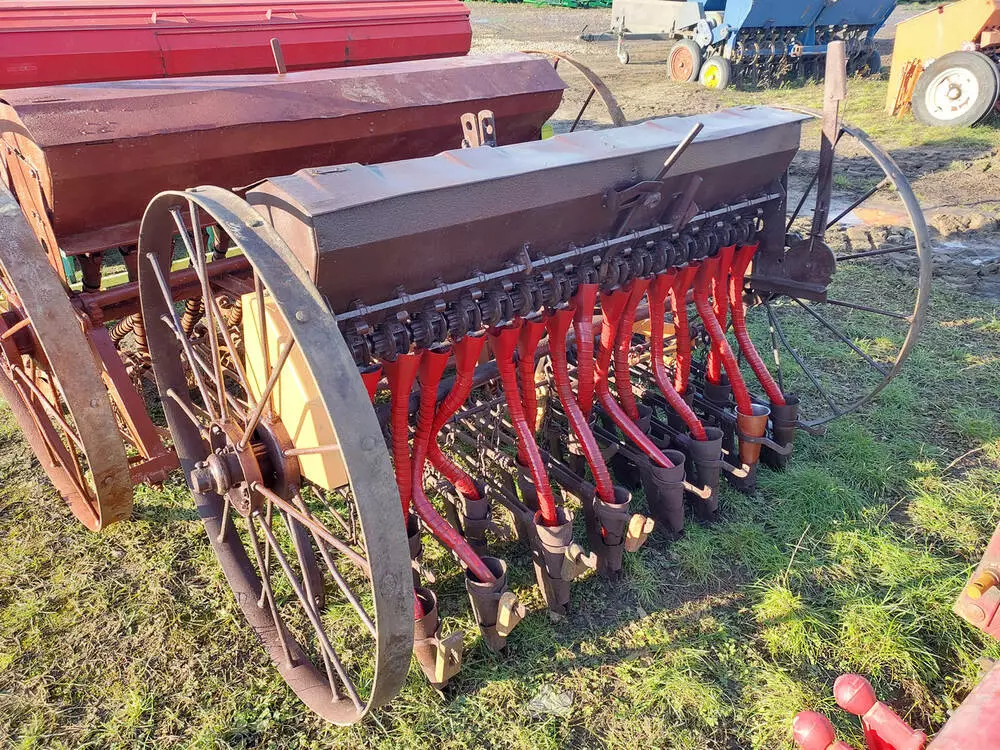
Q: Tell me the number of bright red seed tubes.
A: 15